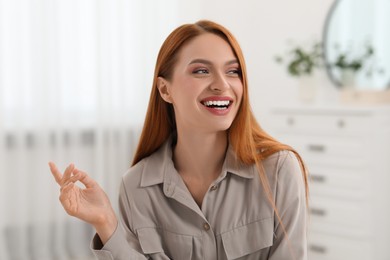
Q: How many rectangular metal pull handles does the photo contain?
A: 4